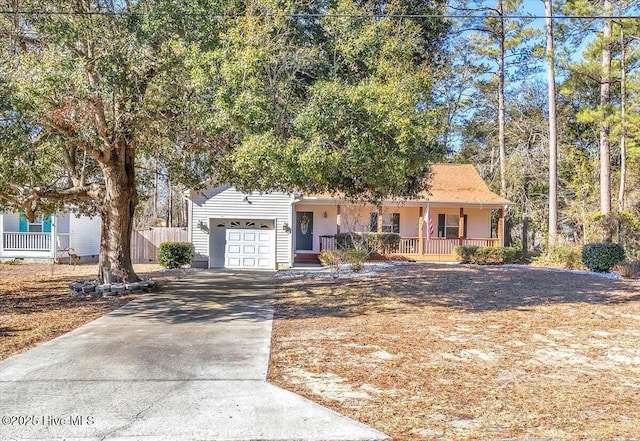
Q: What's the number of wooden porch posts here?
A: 5